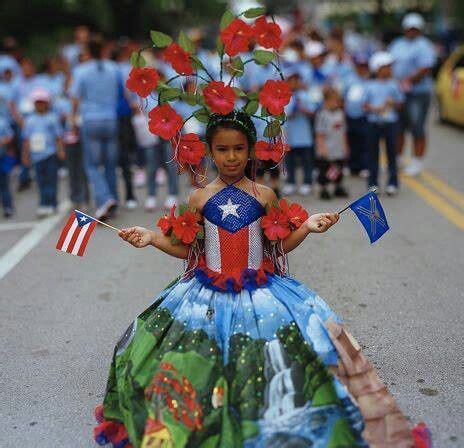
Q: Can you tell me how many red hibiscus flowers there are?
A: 13